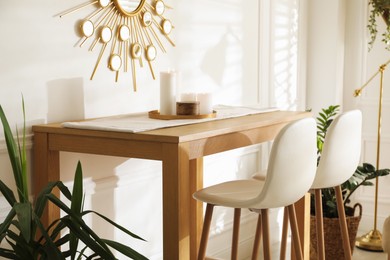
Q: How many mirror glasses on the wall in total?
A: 11